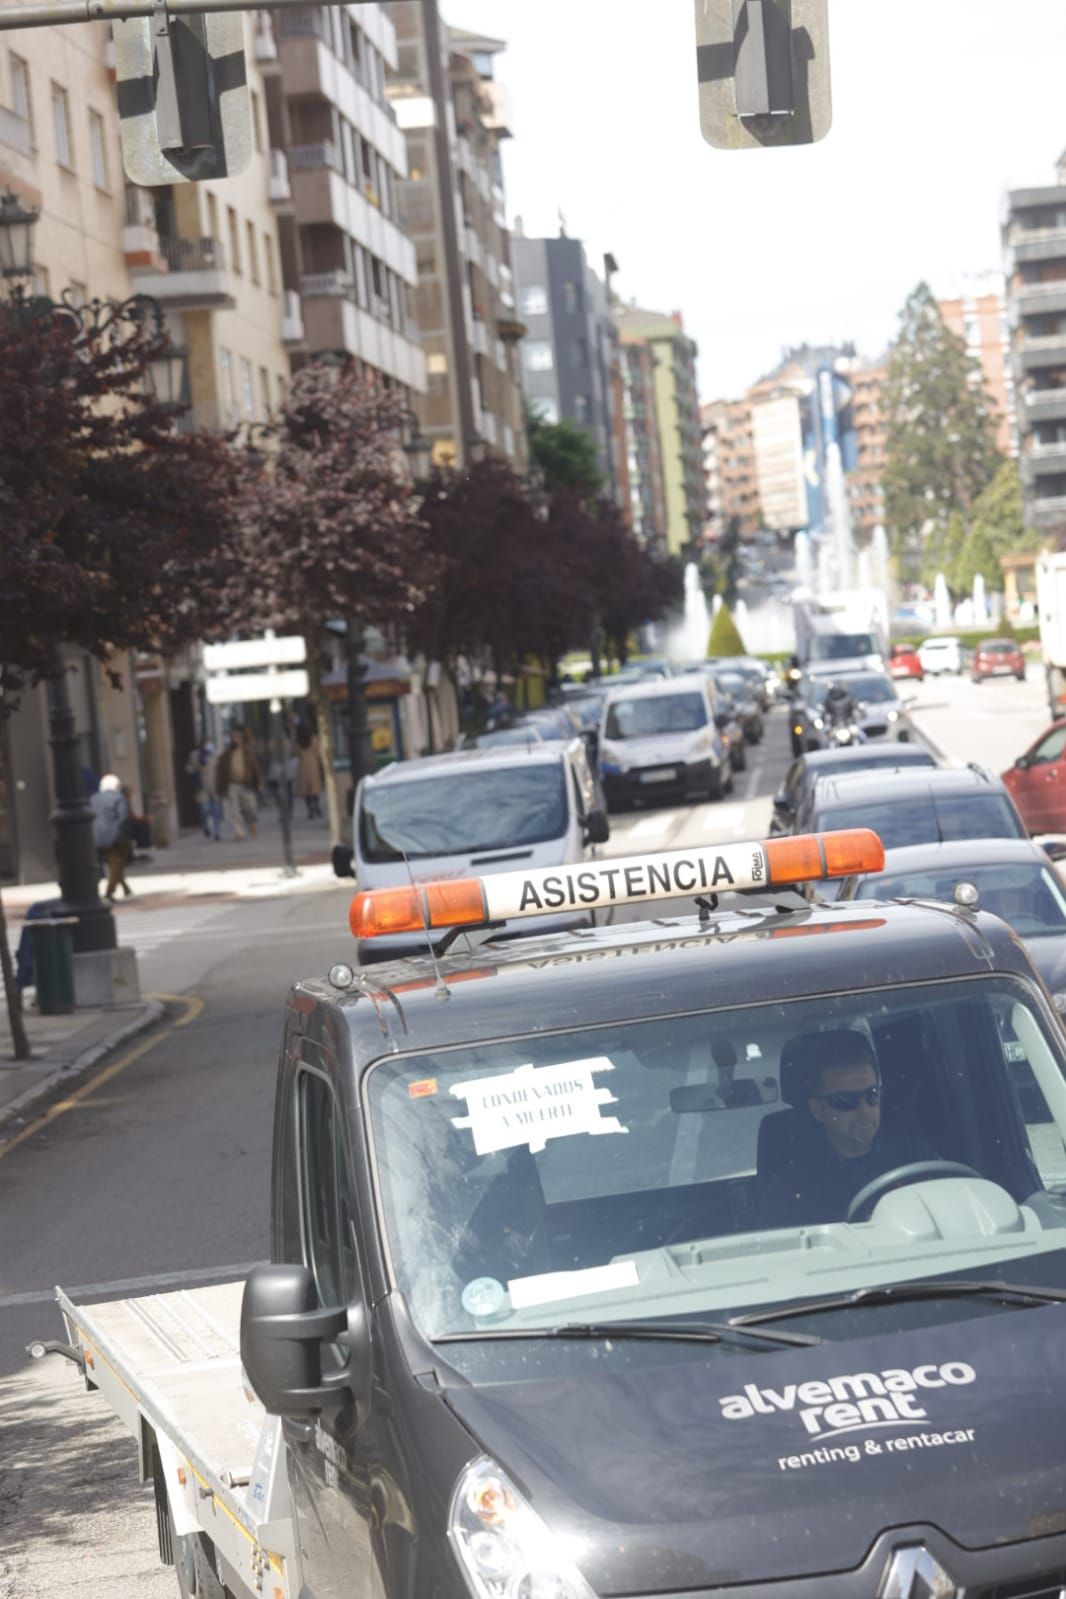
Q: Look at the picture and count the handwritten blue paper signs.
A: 0